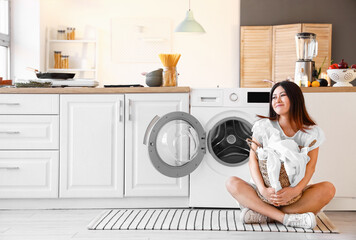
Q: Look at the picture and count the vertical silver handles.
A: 2